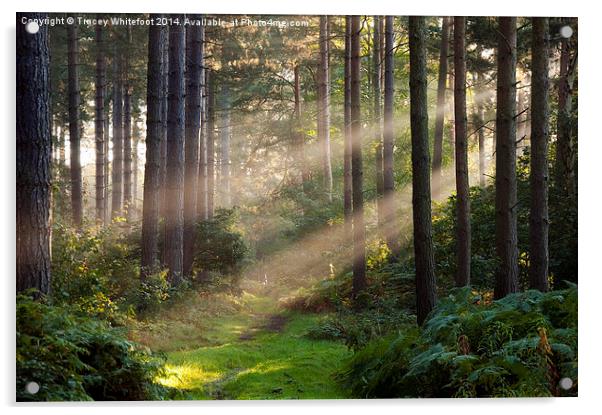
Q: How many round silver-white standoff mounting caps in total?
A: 4